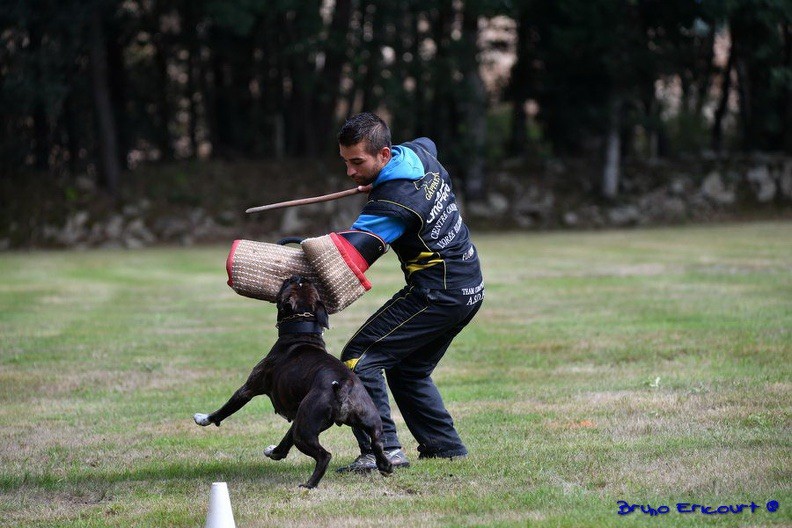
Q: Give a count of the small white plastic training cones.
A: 1